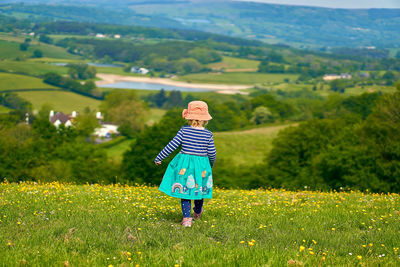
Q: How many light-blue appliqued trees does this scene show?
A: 2